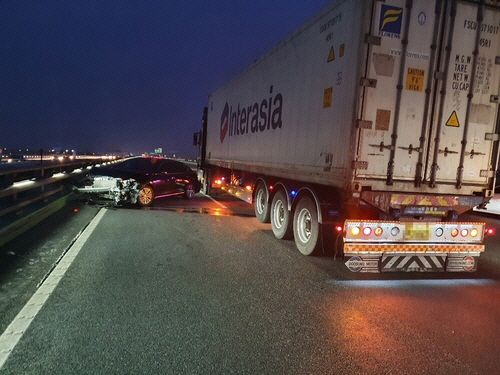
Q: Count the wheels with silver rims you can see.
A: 3